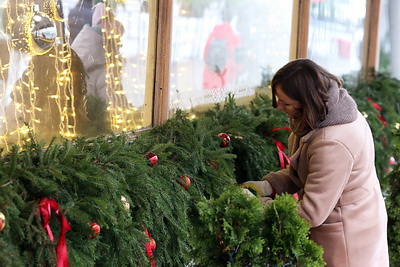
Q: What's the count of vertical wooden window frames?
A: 3